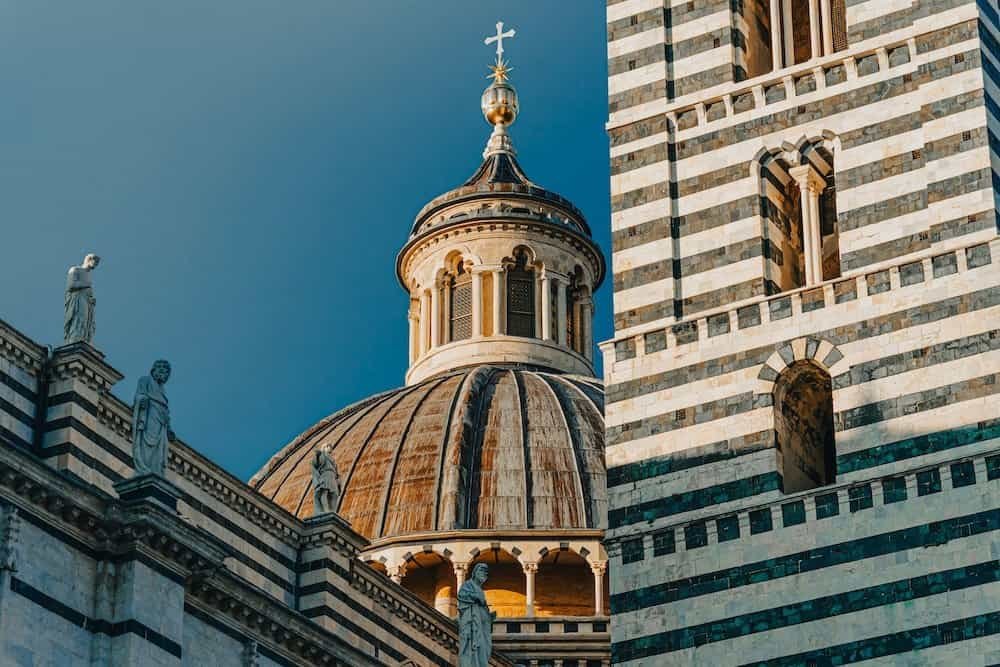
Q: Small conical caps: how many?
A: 1